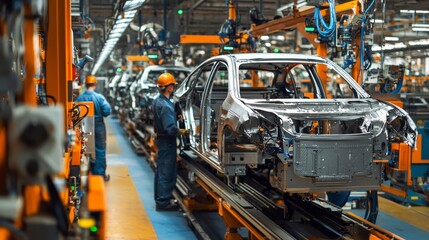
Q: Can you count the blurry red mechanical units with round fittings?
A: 0